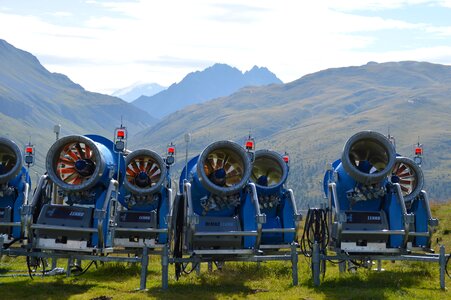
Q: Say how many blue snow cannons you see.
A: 7